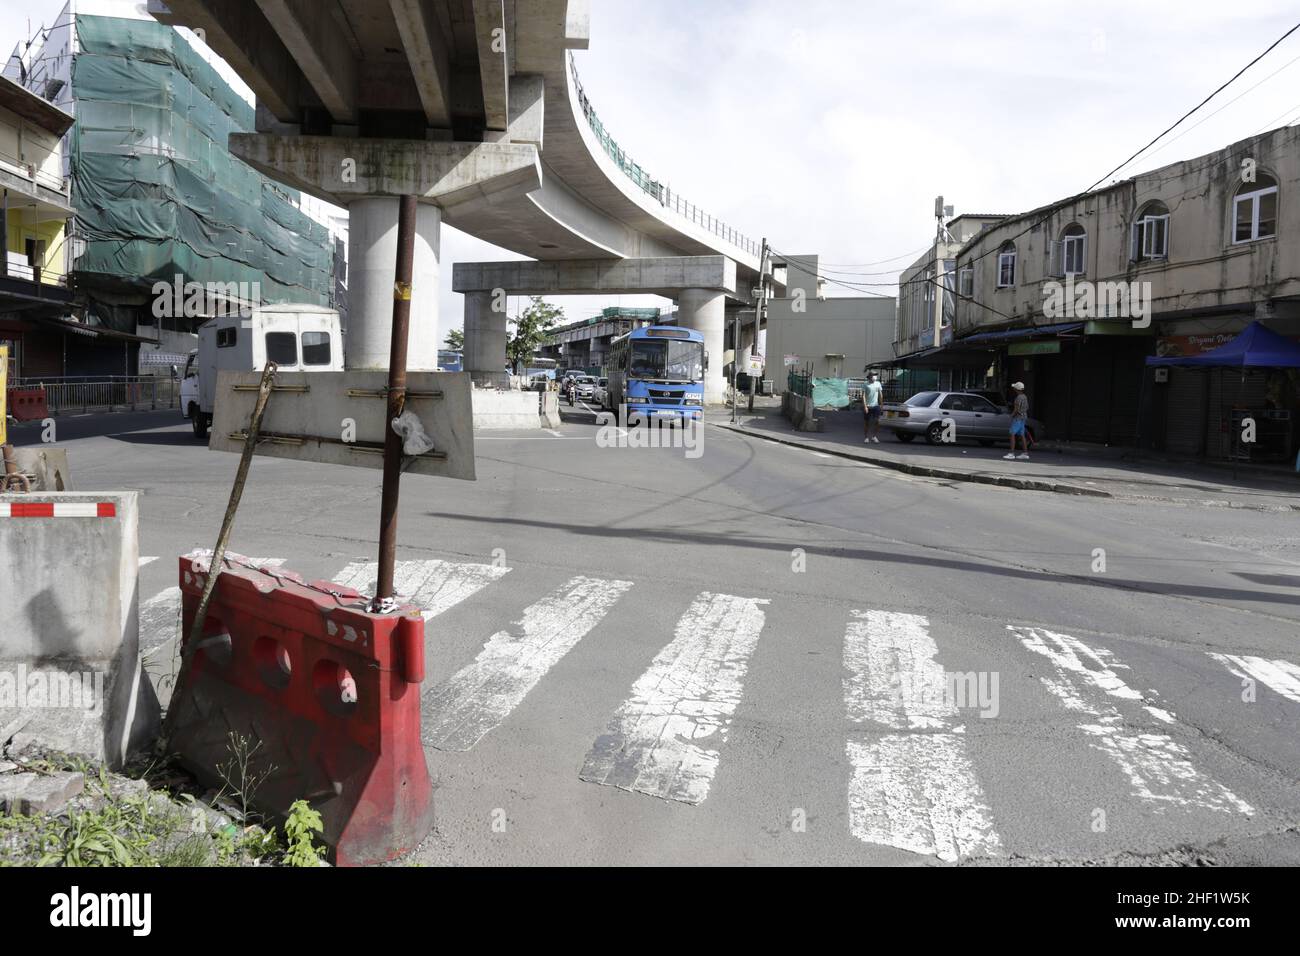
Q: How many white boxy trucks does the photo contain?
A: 1